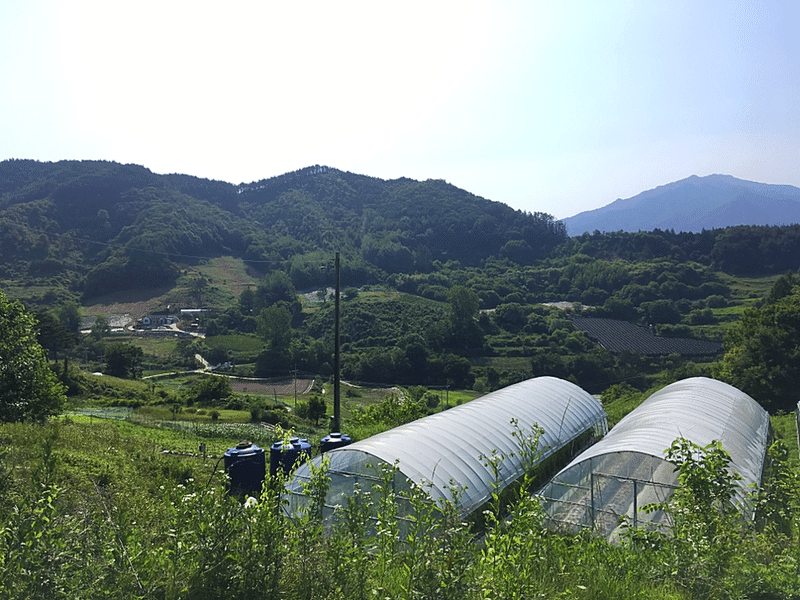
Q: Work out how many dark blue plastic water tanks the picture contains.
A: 3